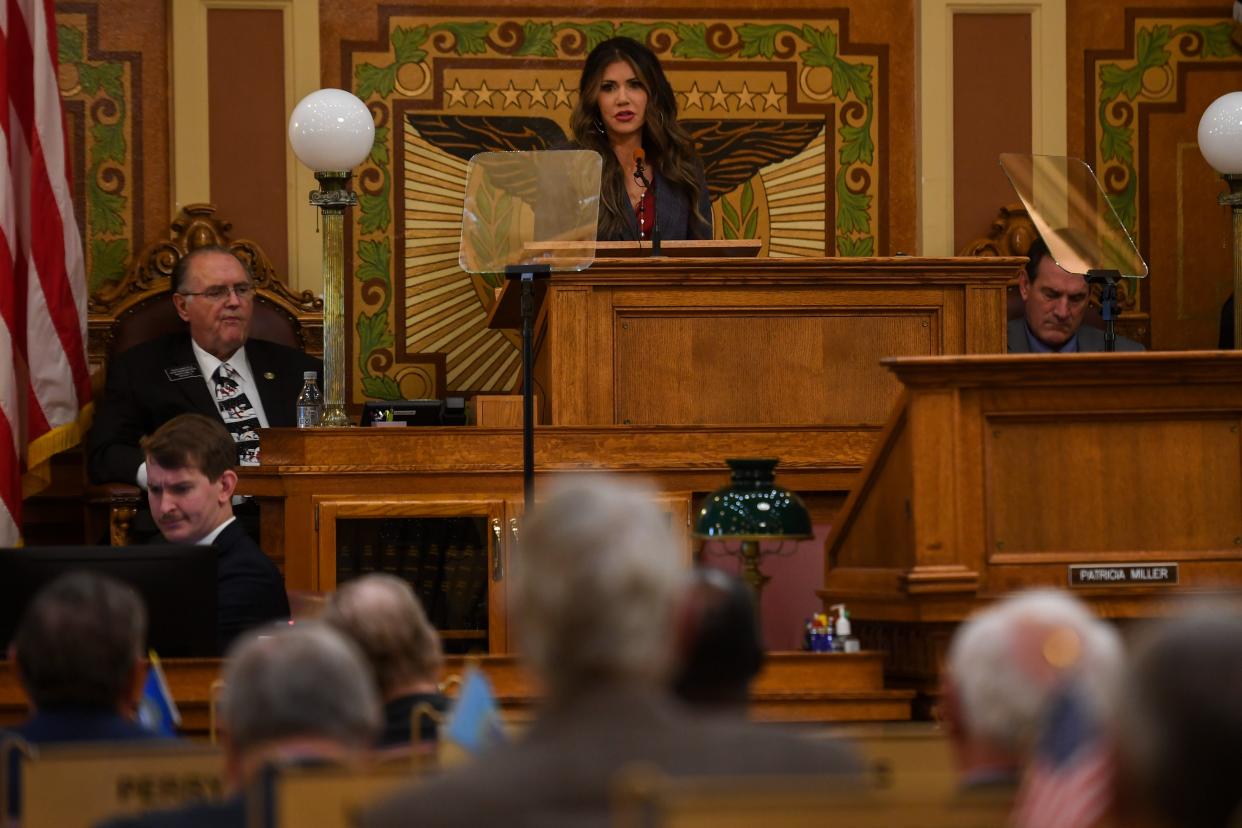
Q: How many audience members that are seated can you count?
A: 7